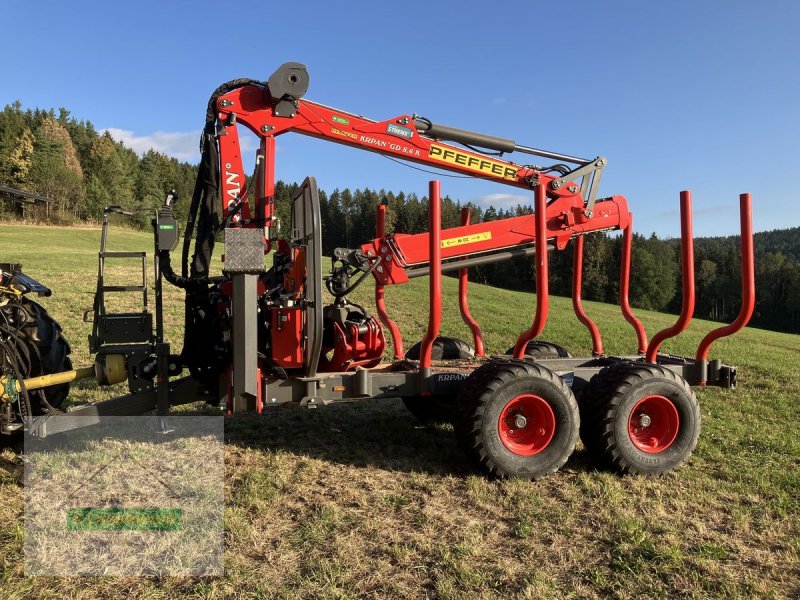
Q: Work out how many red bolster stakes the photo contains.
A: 8